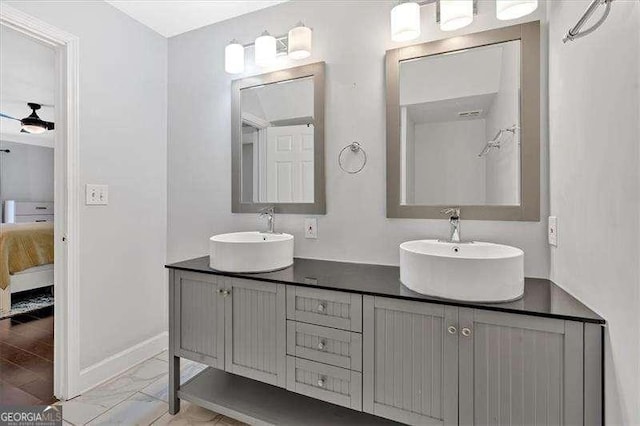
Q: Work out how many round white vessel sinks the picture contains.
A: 2